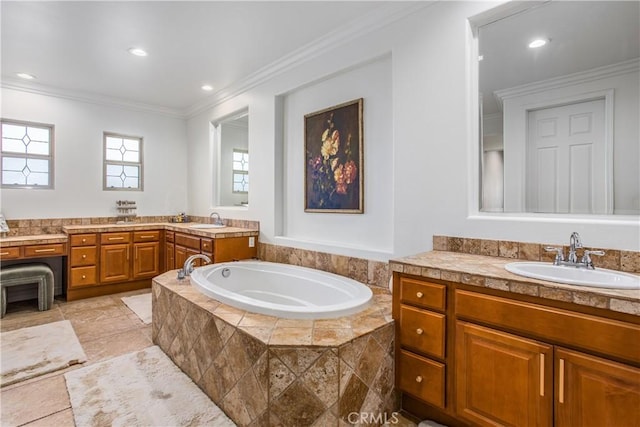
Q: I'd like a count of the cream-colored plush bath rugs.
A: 3